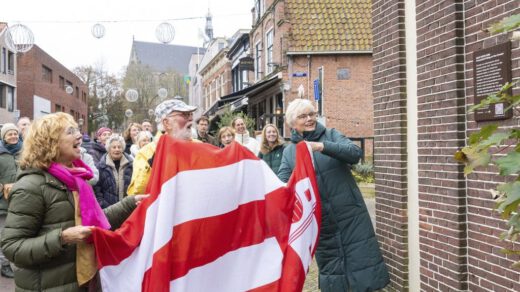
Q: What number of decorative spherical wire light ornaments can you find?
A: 9